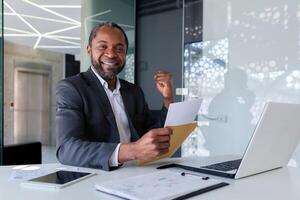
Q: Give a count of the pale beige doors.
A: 1